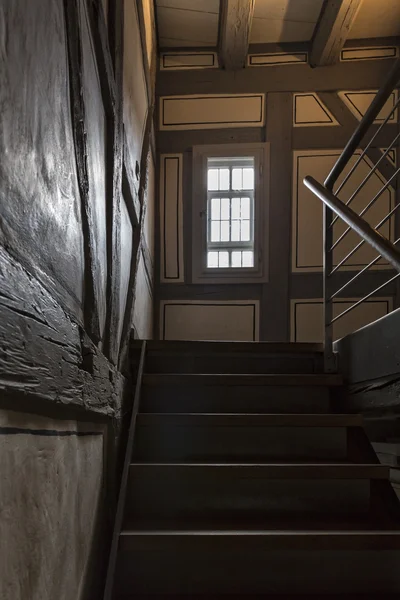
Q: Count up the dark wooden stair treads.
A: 5